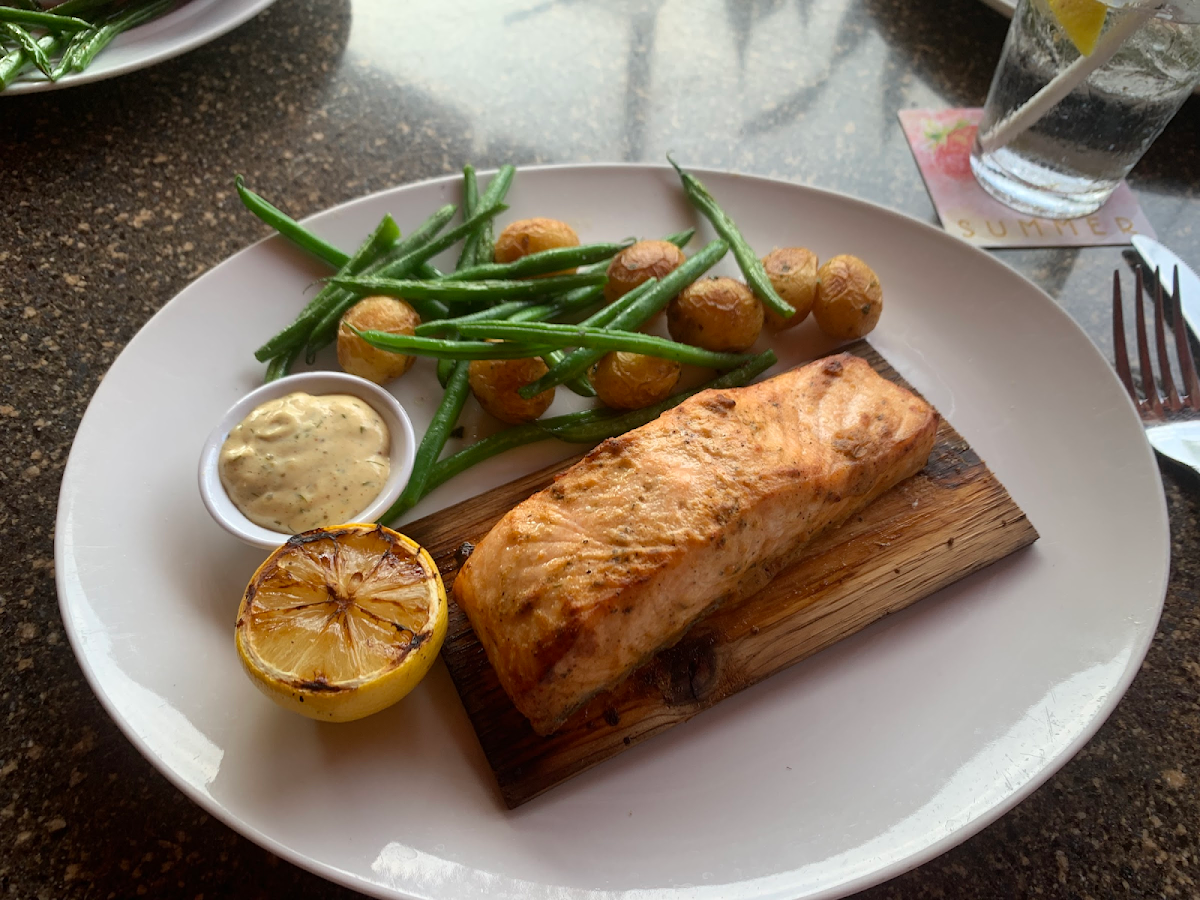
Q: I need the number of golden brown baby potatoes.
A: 8